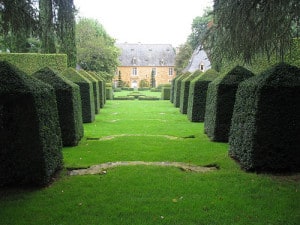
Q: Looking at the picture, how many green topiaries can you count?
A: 12